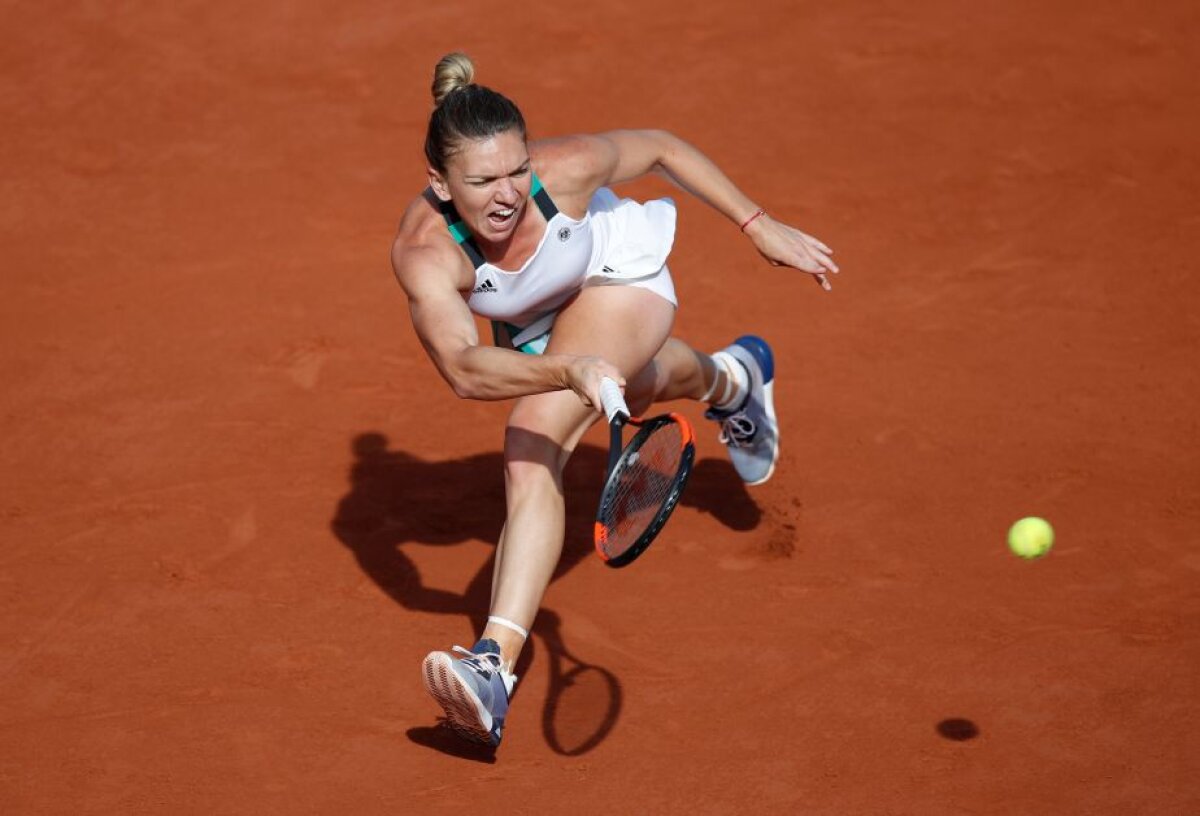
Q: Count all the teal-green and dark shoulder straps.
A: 2